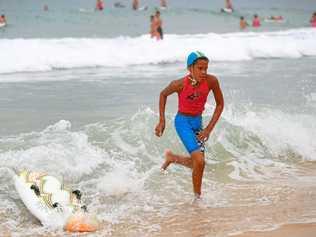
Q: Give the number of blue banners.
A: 0